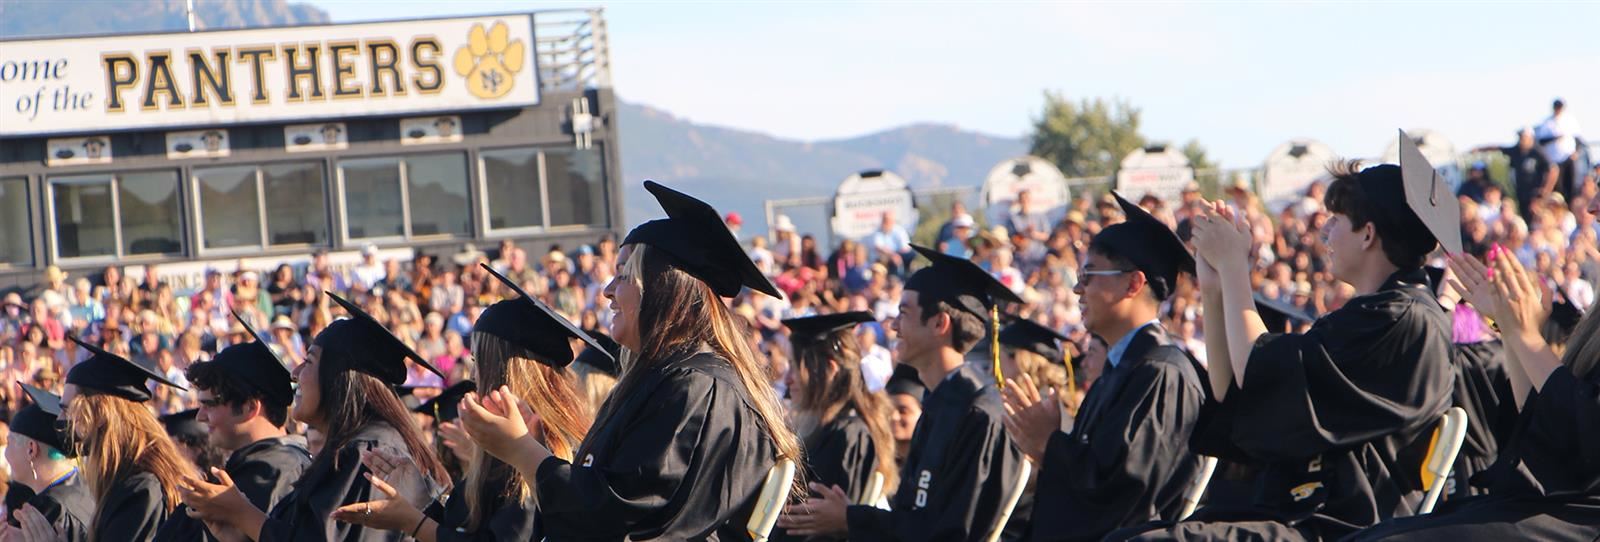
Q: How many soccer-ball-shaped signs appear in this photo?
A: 5